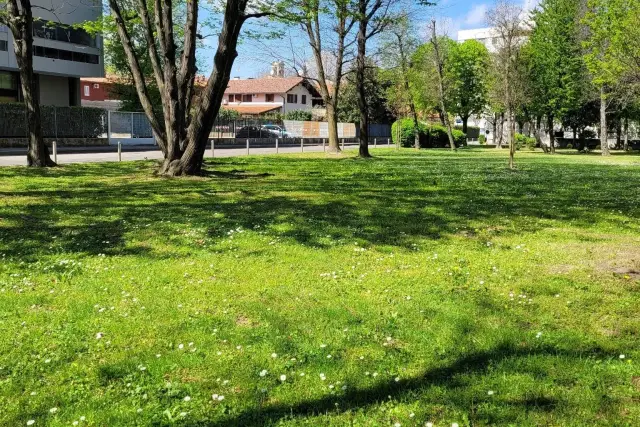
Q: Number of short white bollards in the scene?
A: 10